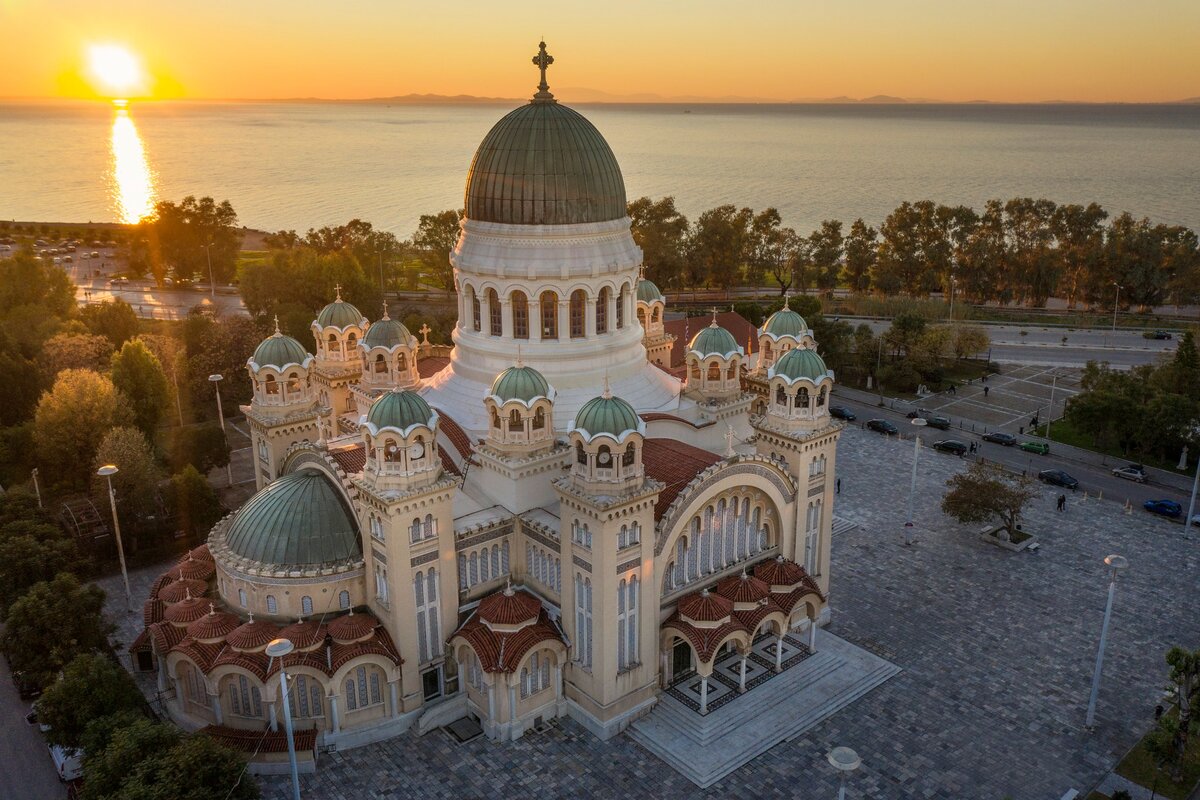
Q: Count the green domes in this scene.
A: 12